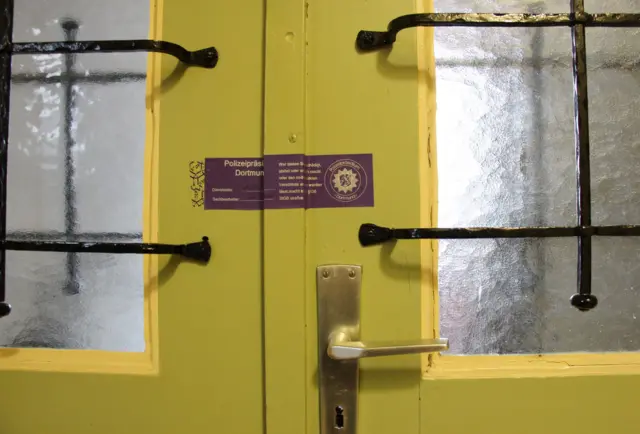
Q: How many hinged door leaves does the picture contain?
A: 2